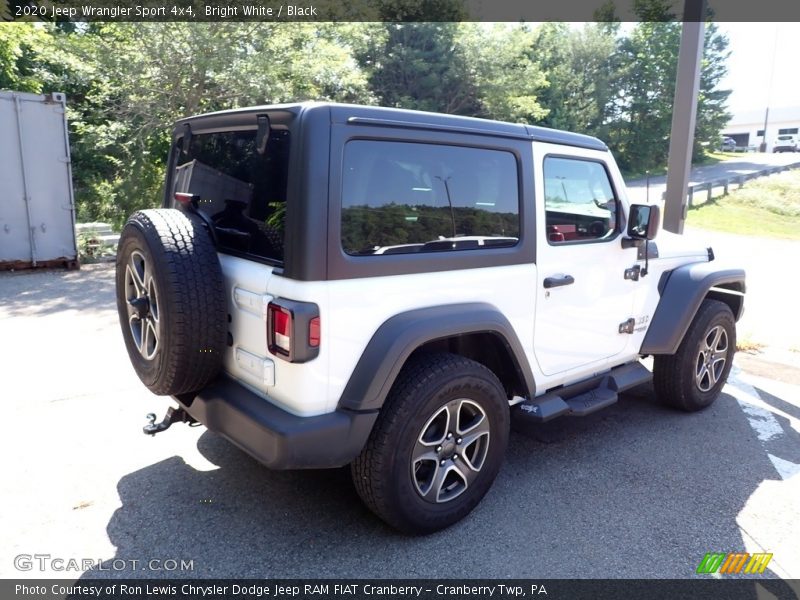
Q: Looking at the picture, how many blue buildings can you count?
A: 0